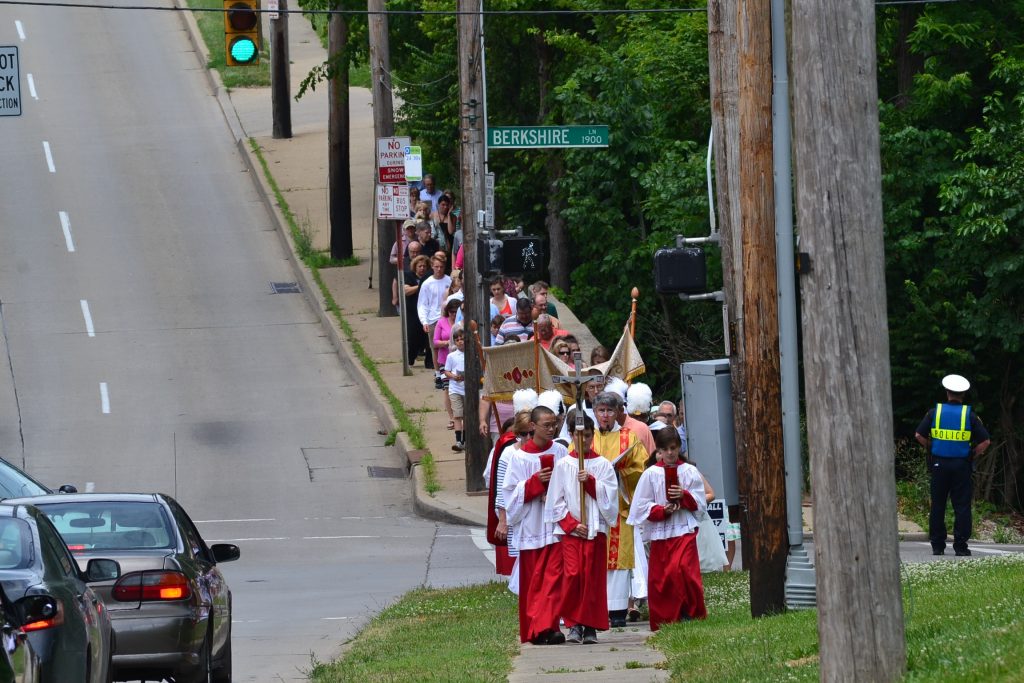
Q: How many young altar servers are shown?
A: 3